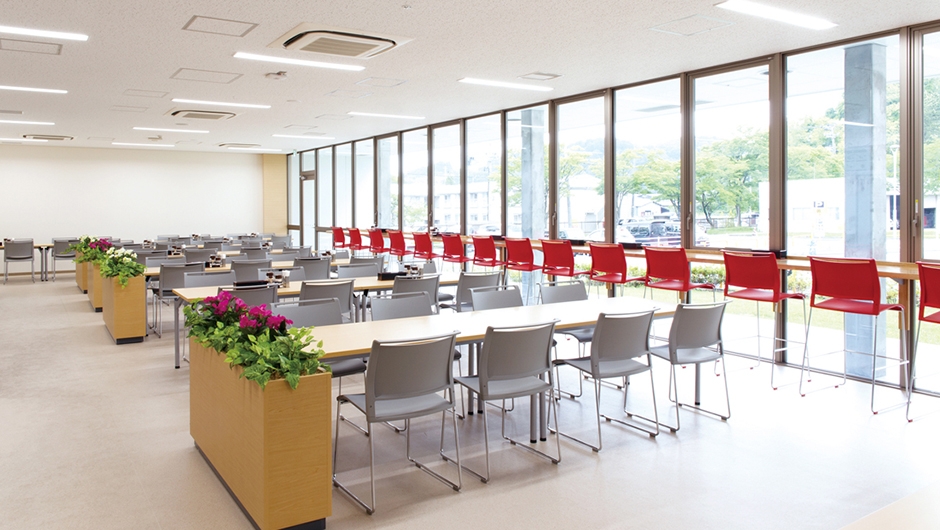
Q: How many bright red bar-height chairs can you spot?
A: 14